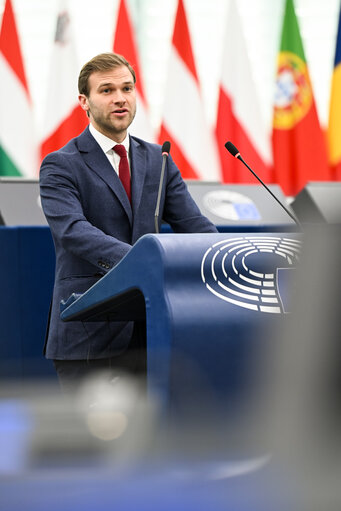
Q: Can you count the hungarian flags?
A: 1